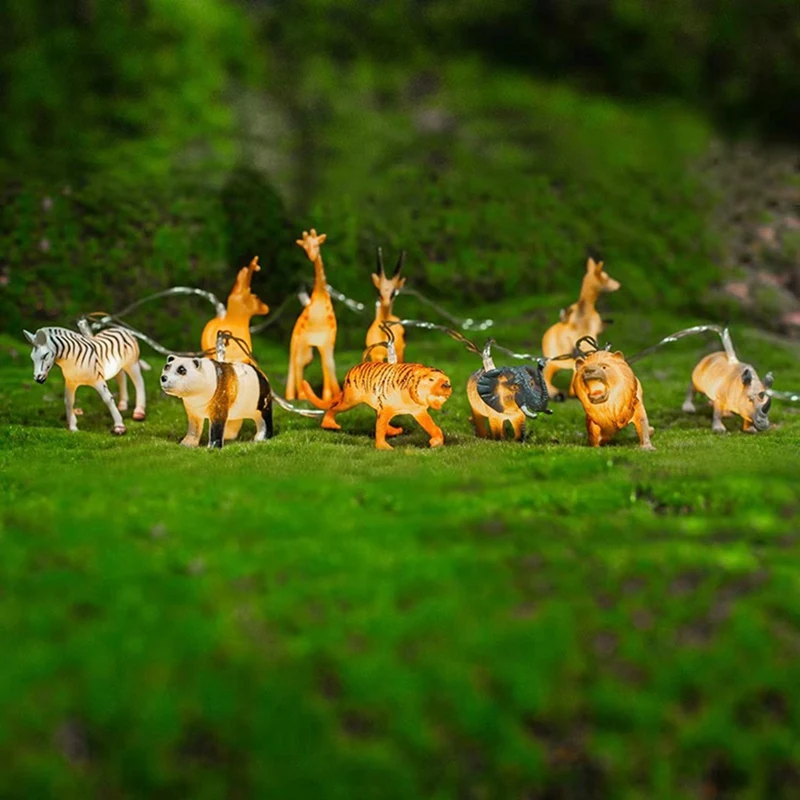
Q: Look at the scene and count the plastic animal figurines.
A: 10